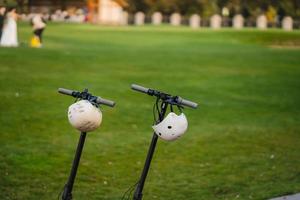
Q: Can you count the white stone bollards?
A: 8